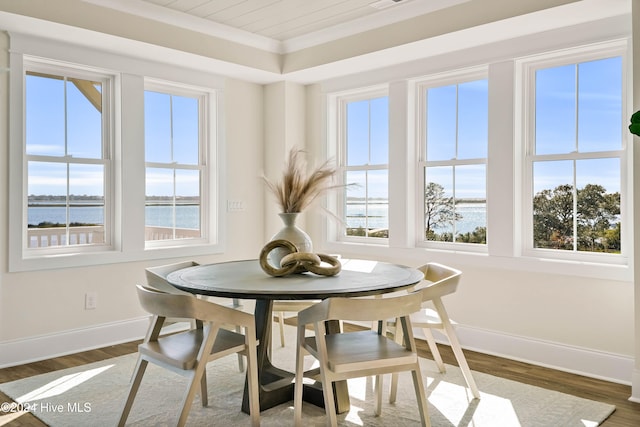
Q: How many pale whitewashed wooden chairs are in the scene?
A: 5